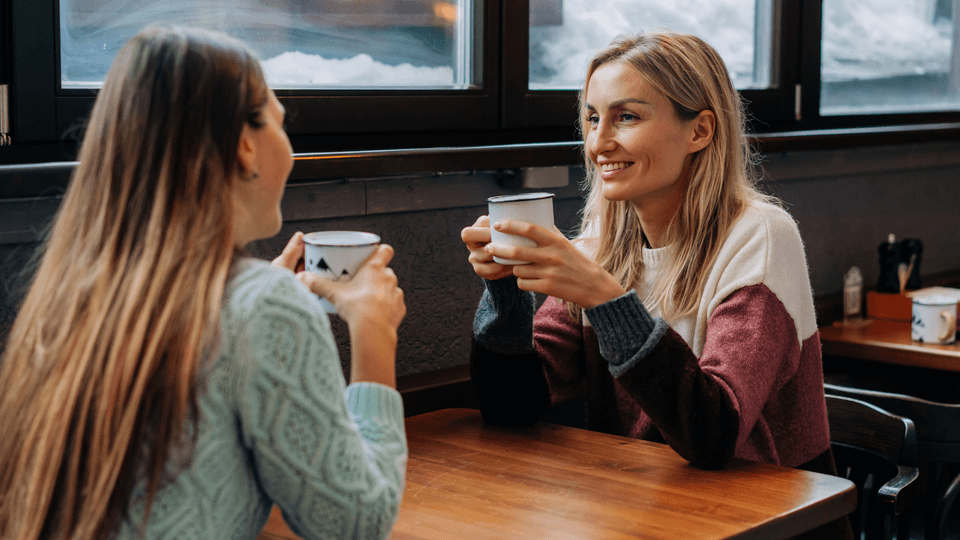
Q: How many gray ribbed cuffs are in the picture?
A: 2